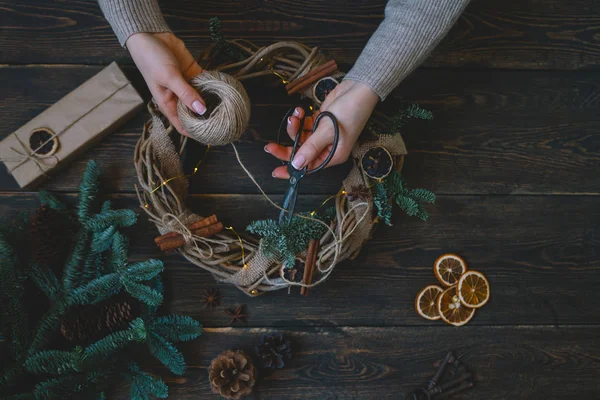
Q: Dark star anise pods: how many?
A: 3